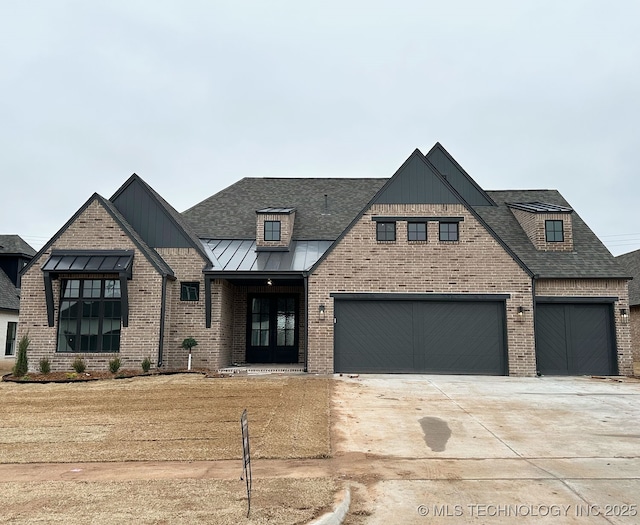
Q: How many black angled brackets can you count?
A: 3